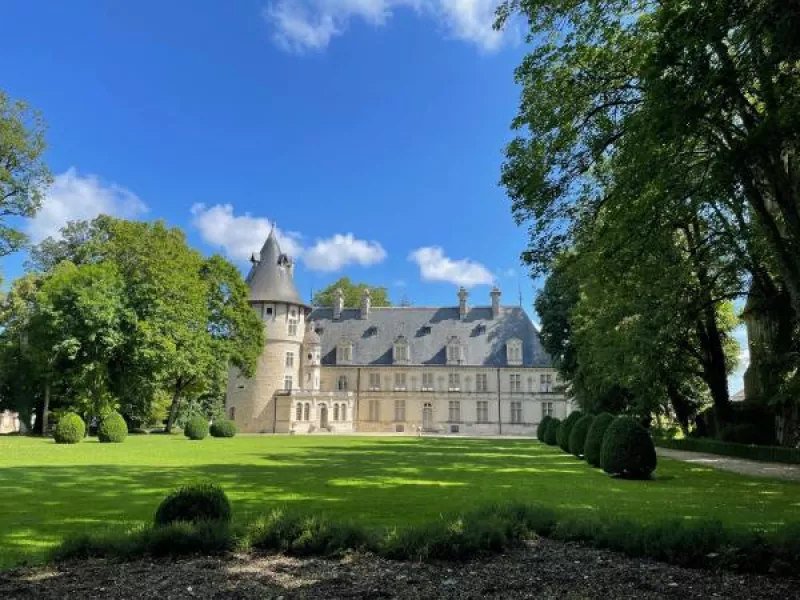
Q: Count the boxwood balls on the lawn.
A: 11